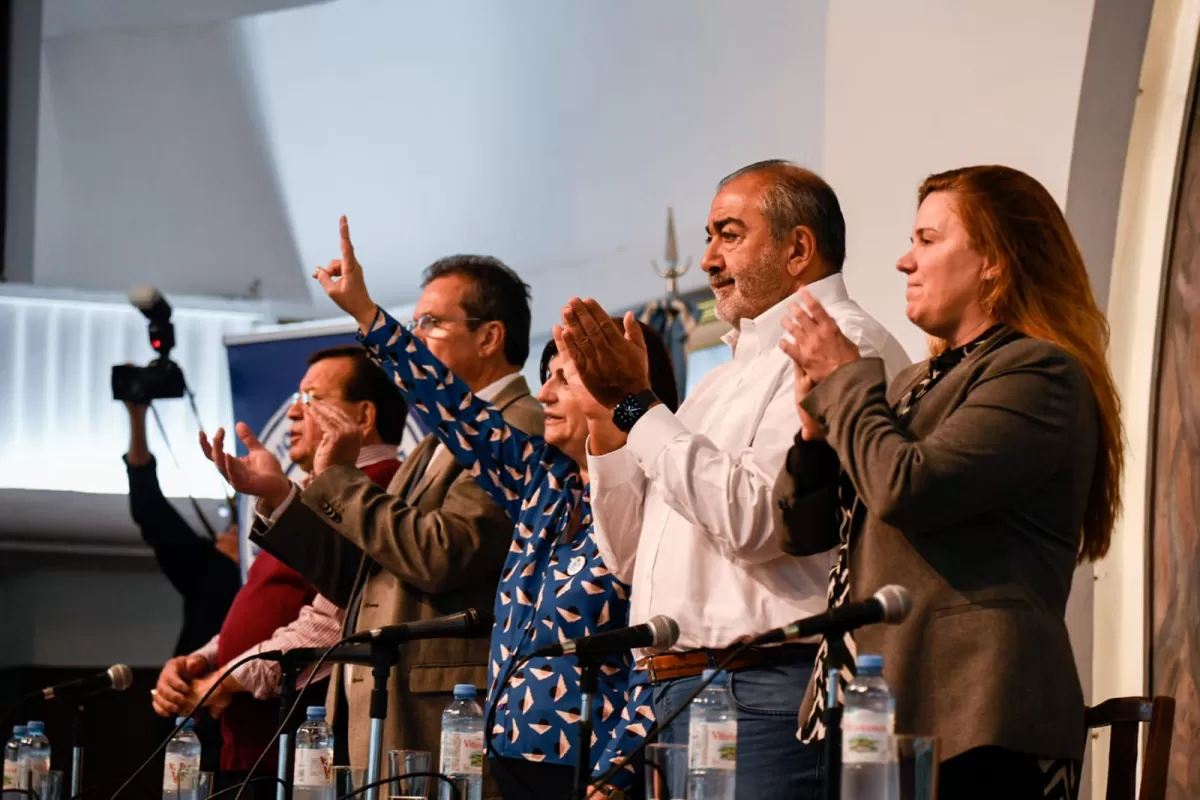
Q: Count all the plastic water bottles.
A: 7